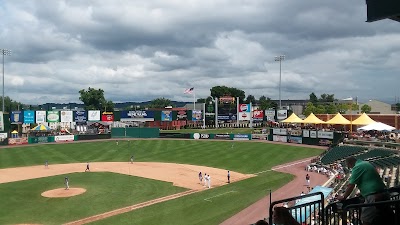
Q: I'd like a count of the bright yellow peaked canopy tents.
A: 4